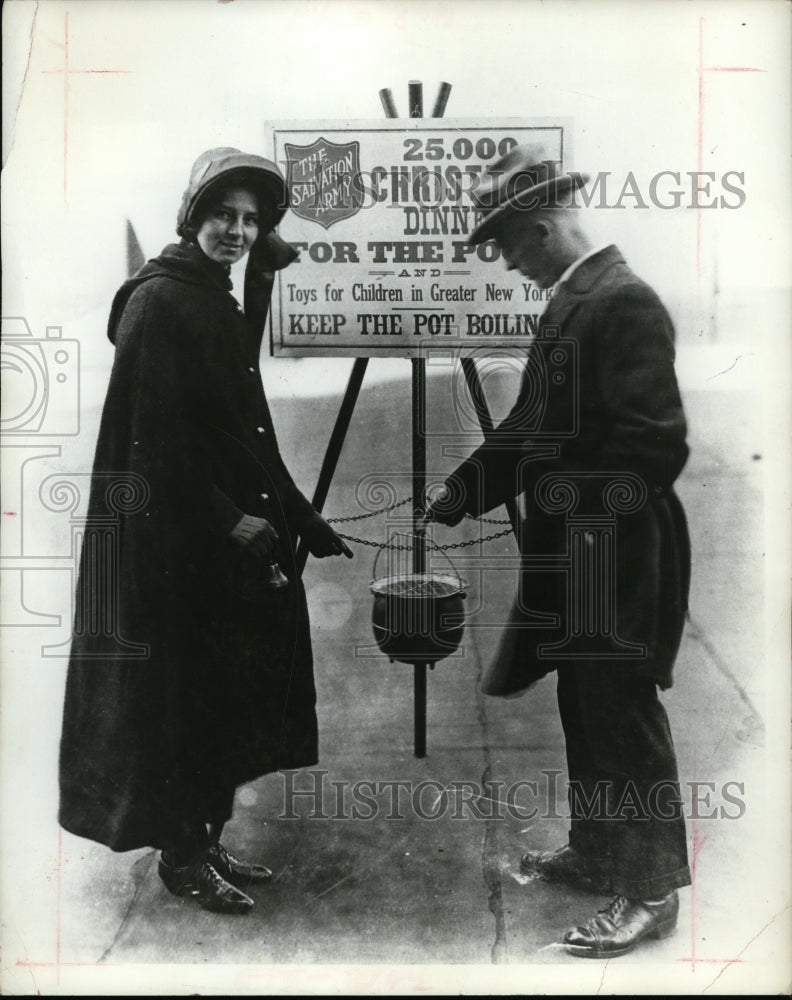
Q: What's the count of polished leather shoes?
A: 4